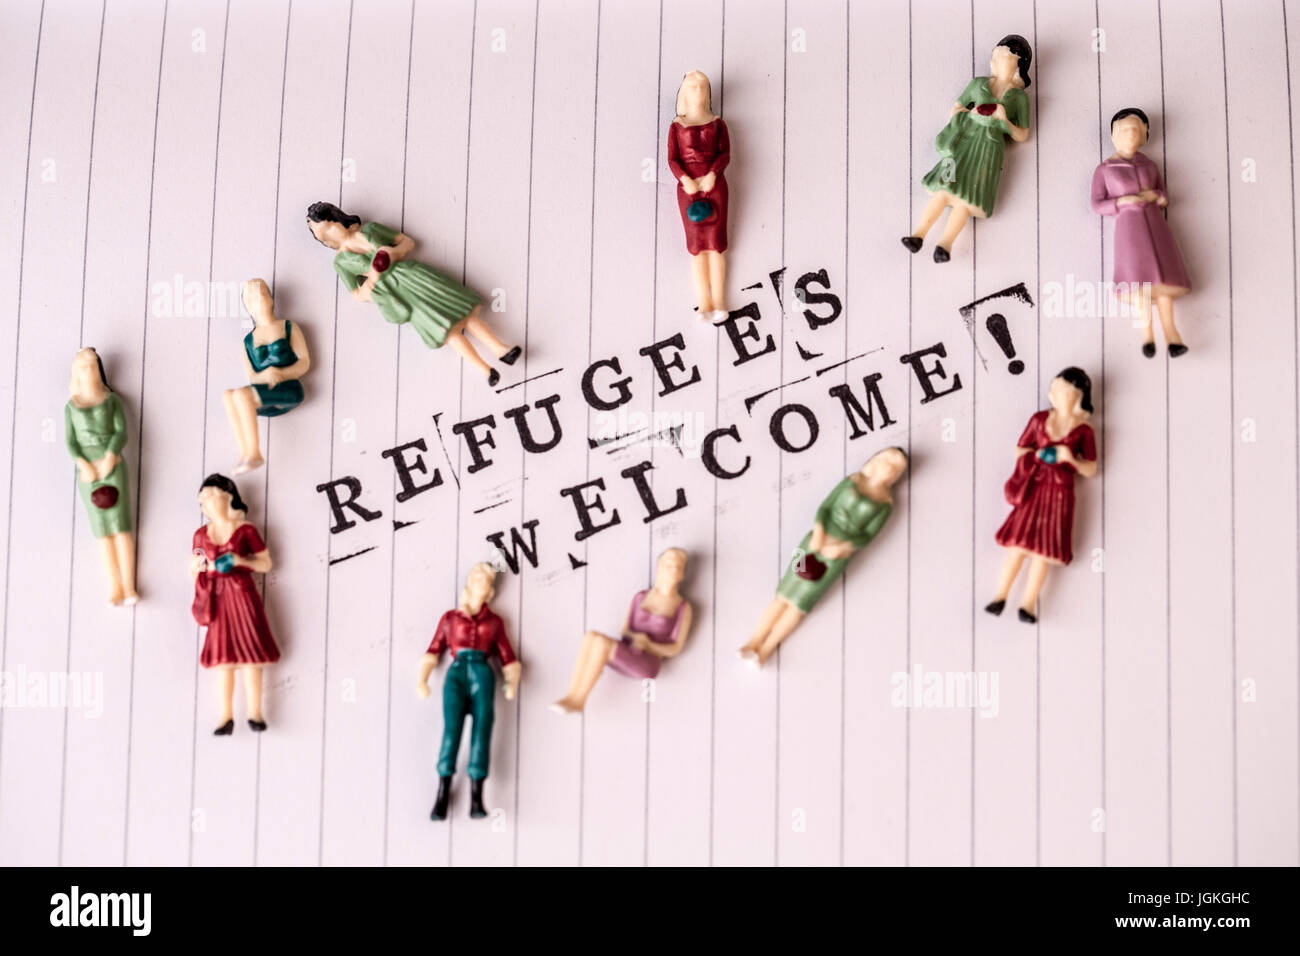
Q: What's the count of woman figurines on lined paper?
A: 11